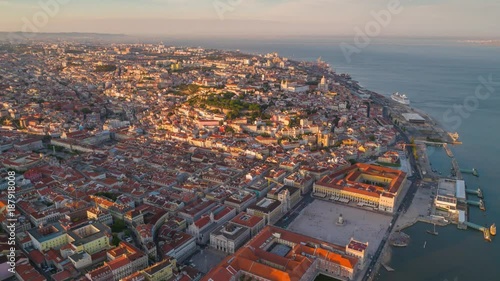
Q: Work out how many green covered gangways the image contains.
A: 4